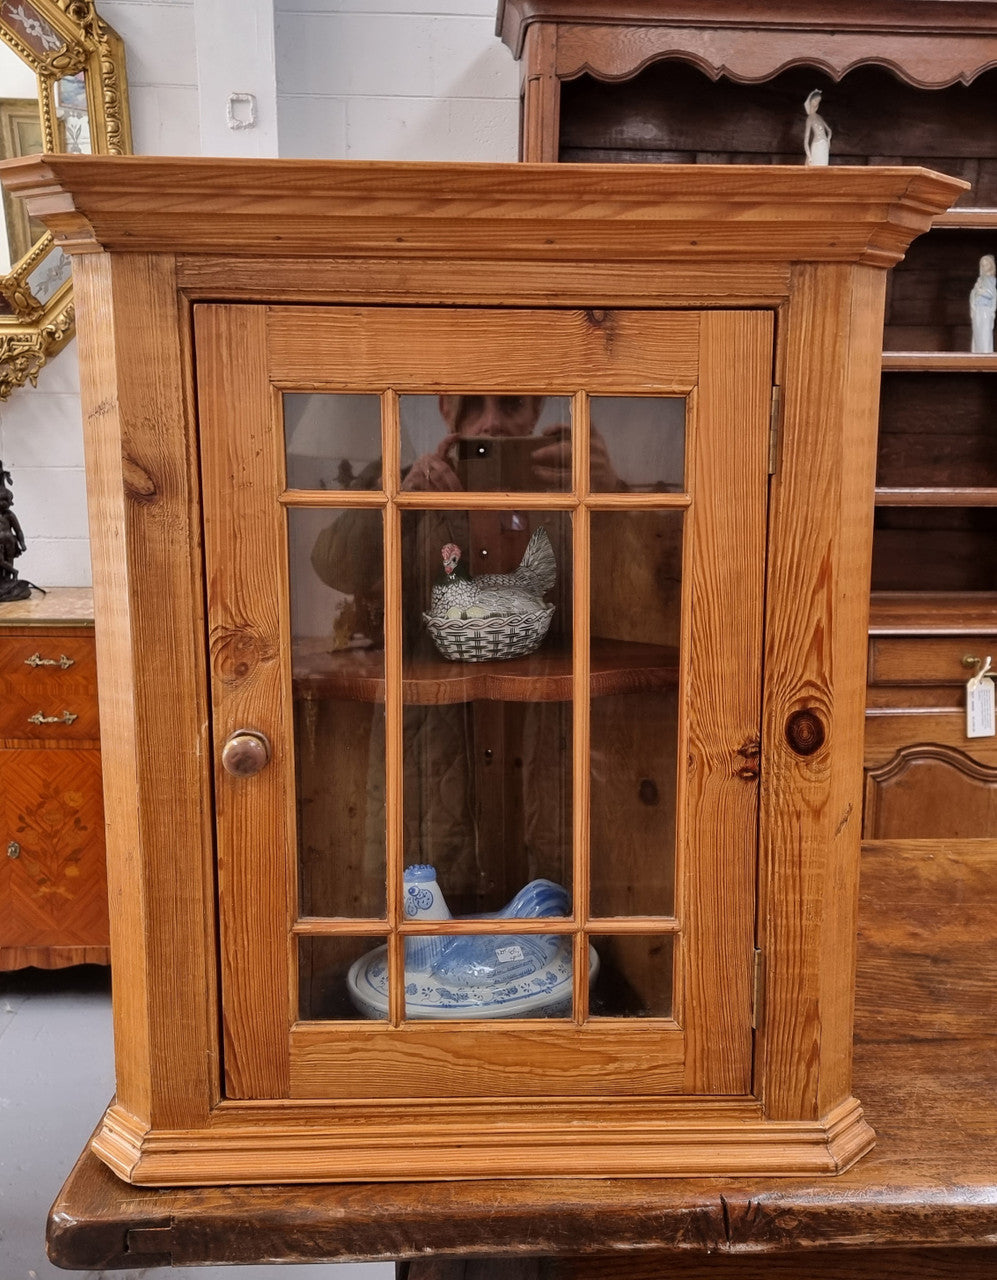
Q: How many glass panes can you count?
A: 9